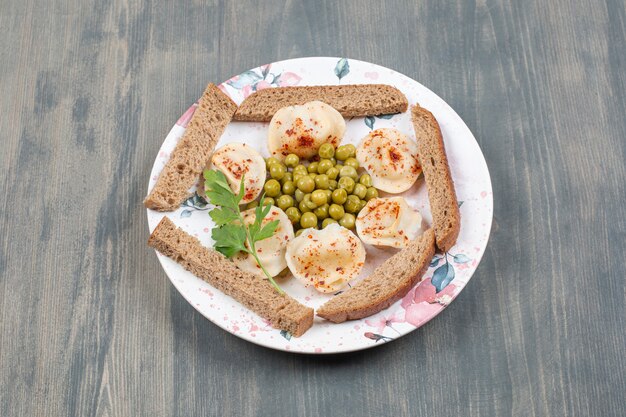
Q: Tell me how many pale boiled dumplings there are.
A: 6